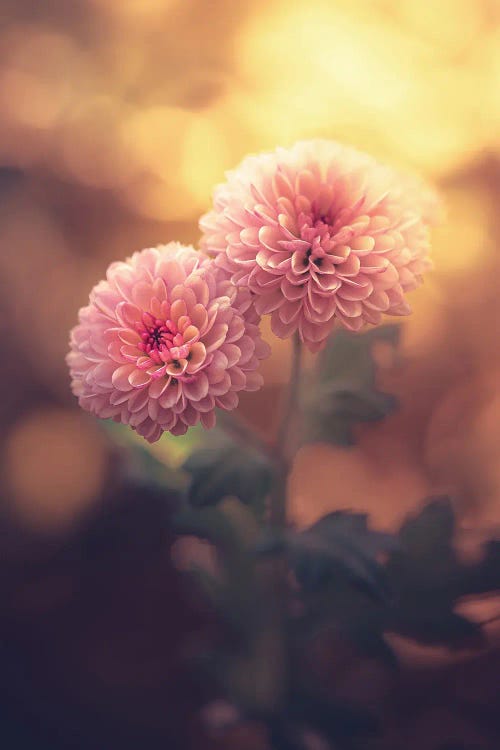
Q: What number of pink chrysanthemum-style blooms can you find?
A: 2